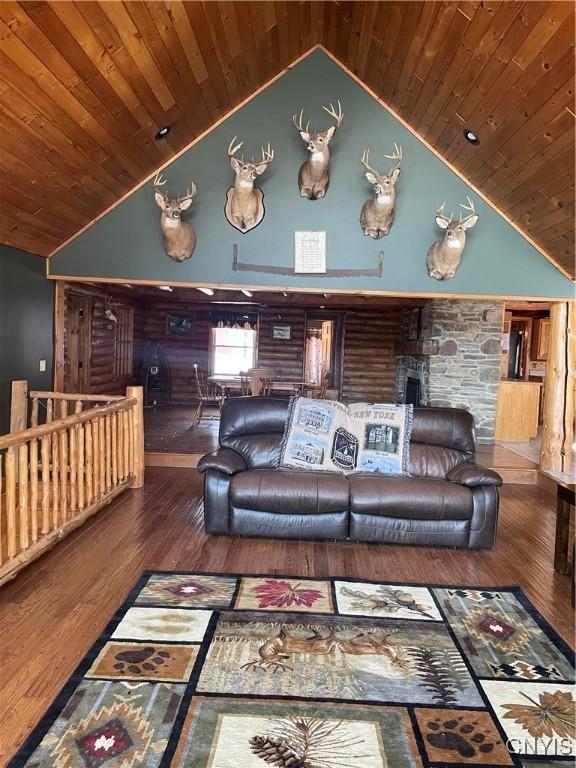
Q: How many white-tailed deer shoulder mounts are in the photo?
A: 5